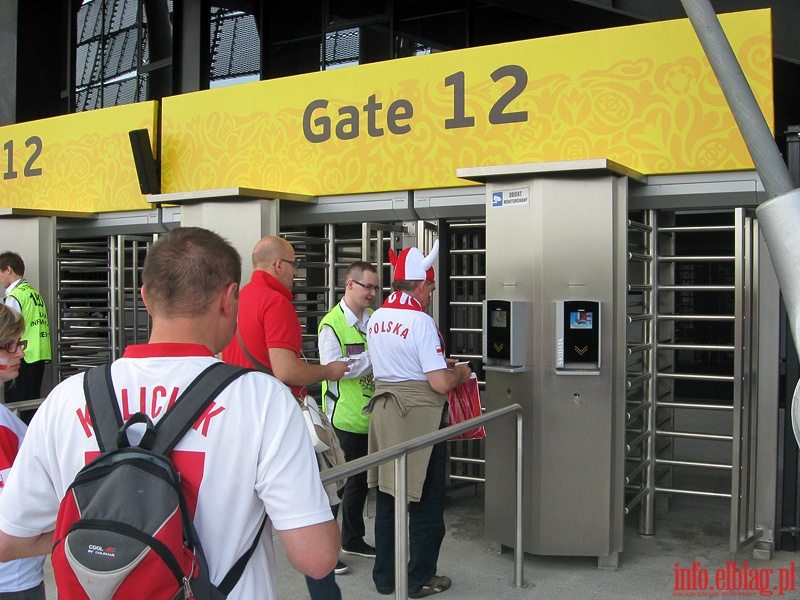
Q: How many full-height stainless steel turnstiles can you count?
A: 4